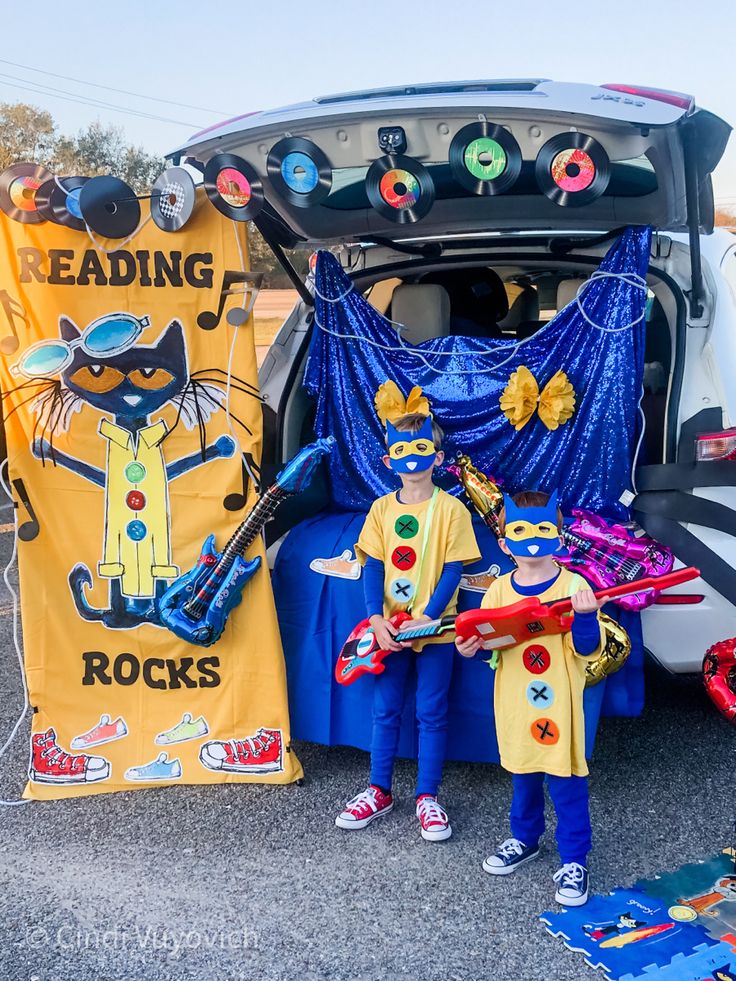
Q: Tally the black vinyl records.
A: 10